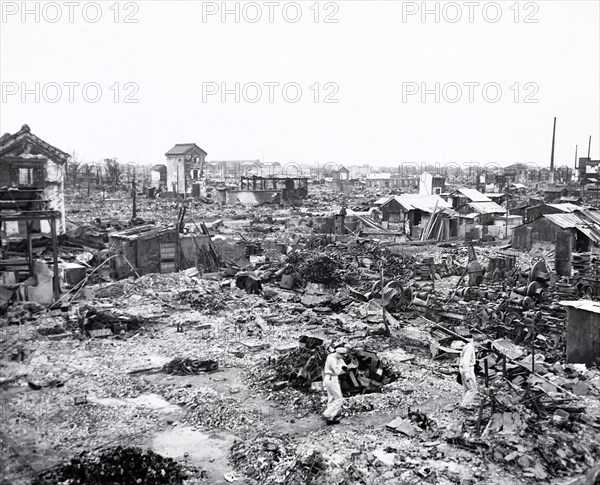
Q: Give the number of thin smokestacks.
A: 3